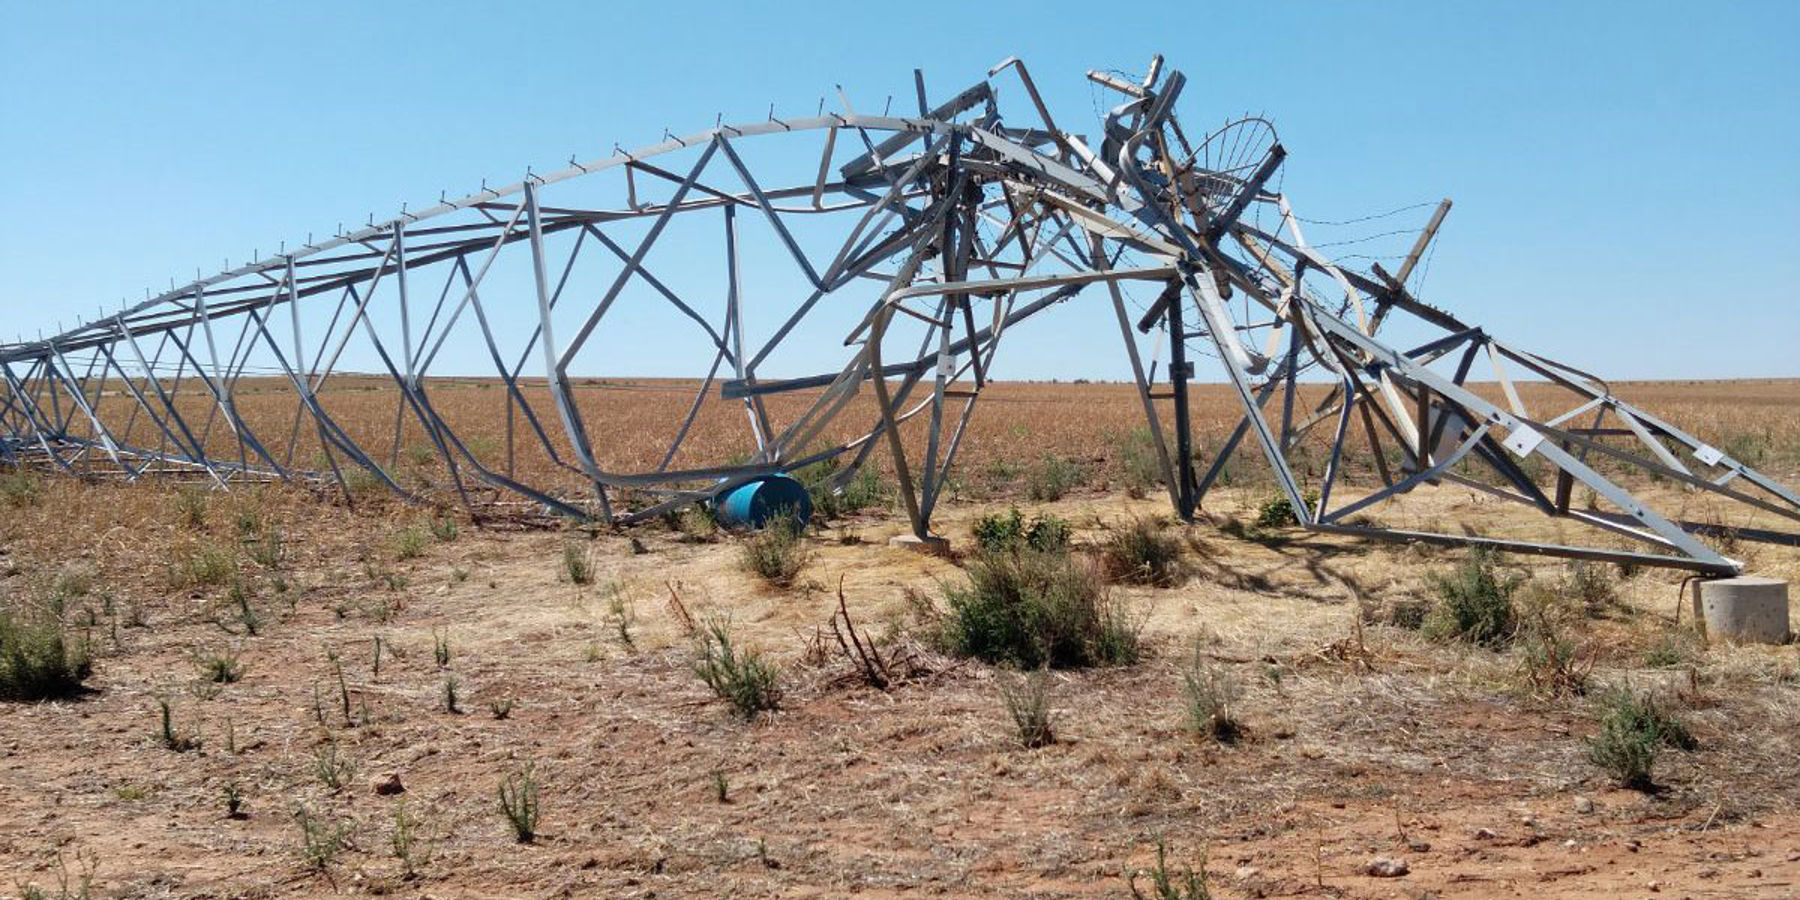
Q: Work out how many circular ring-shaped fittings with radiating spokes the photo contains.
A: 1